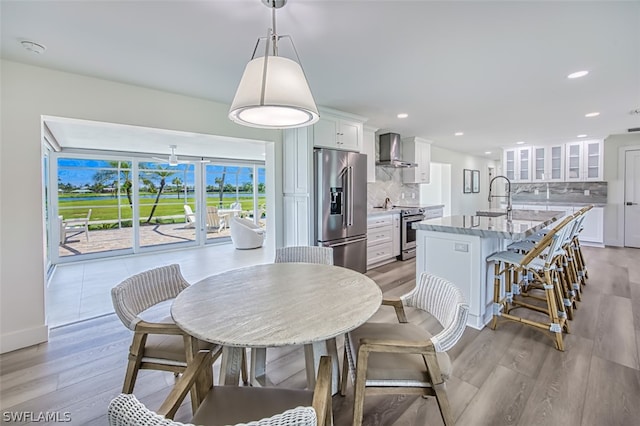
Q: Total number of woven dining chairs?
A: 4